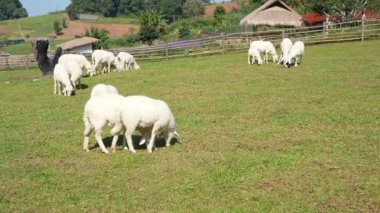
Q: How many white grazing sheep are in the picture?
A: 12